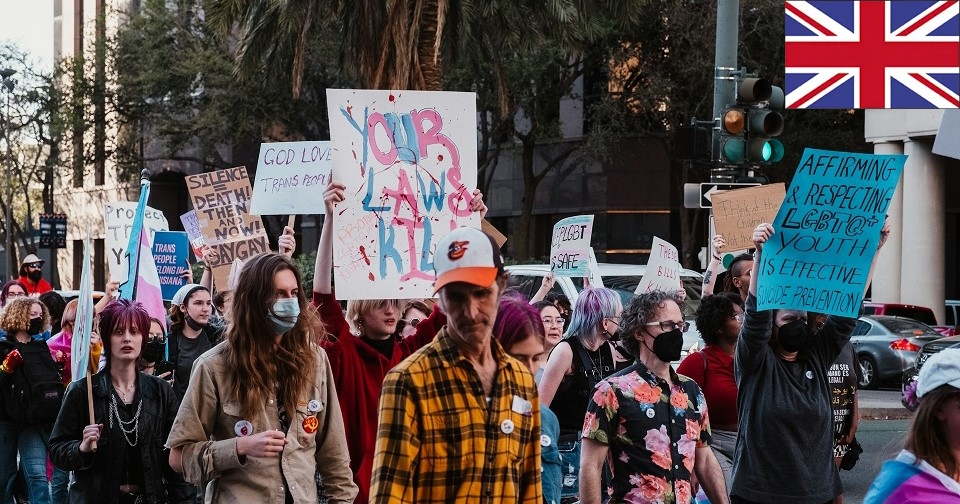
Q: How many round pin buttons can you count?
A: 7